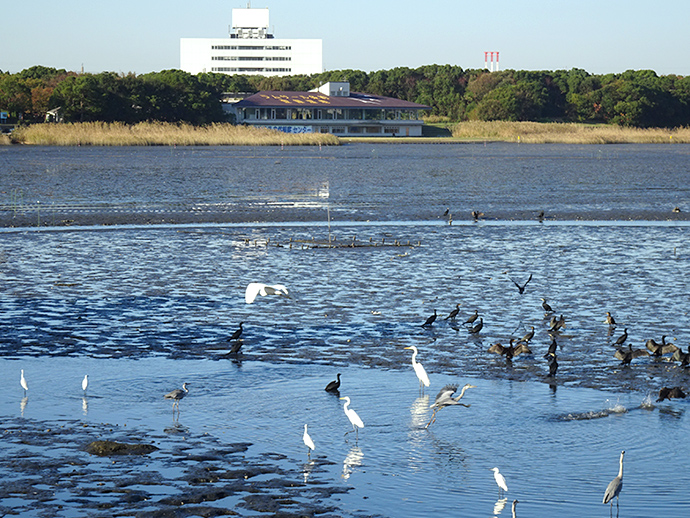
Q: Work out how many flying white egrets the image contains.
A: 1